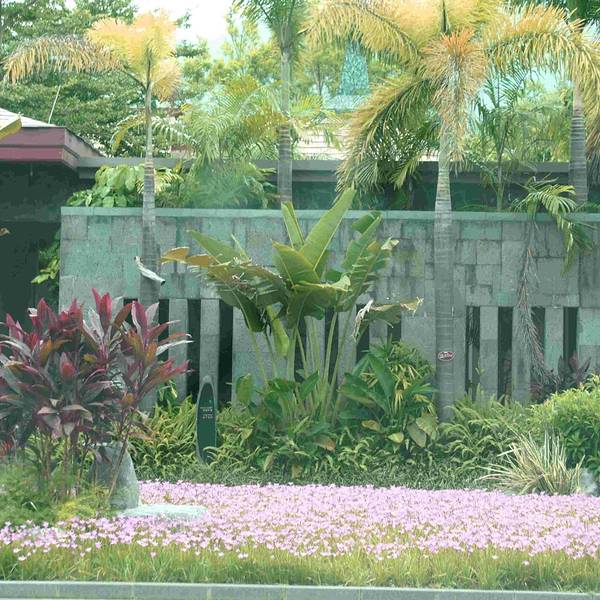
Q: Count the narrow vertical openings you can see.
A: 12